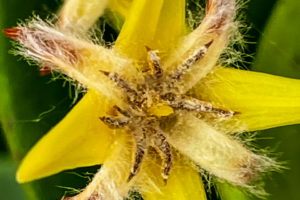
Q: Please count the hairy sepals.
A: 4